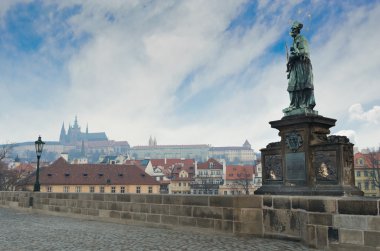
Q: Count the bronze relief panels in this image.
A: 2